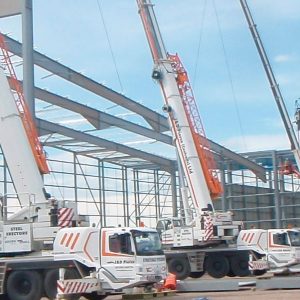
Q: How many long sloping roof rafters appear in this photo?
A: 3